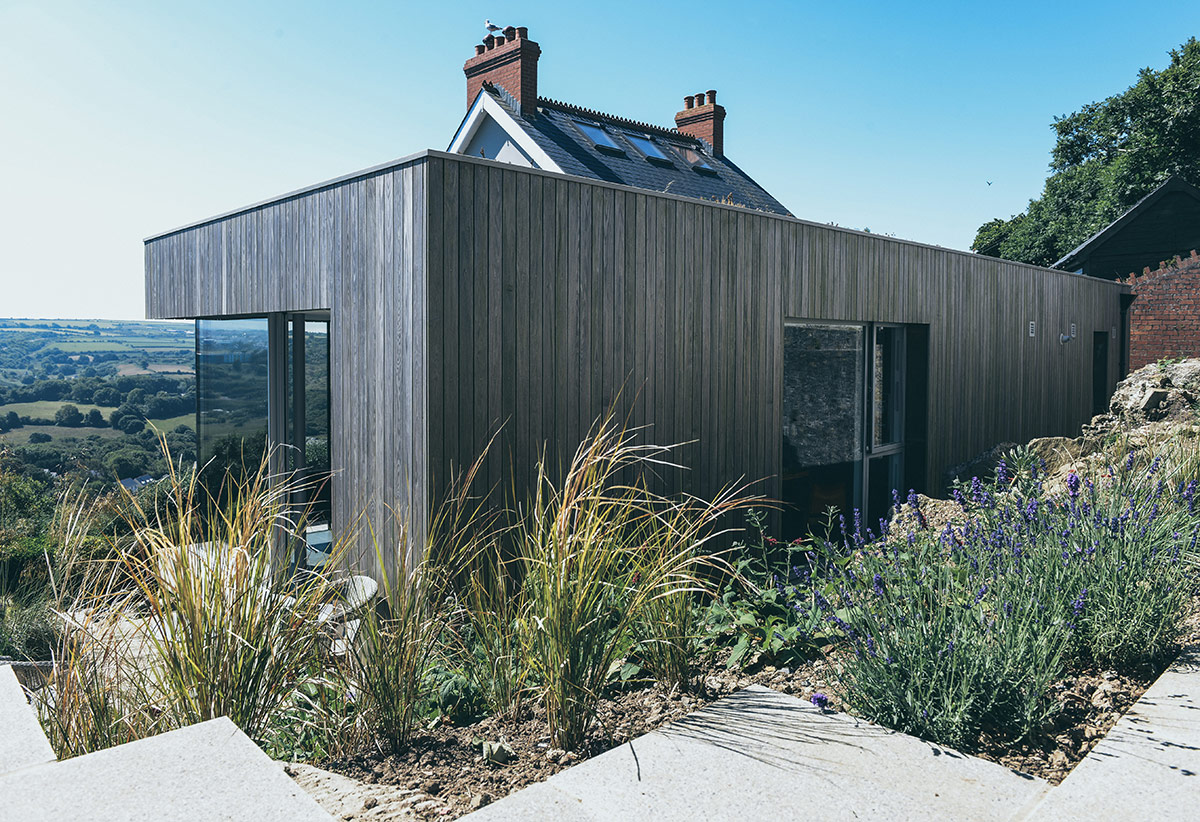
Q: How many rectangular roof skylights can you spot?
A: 3